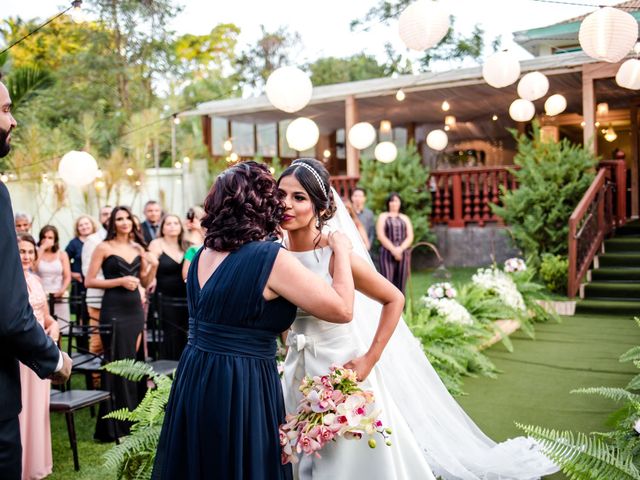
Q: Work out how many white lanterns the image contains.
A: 13